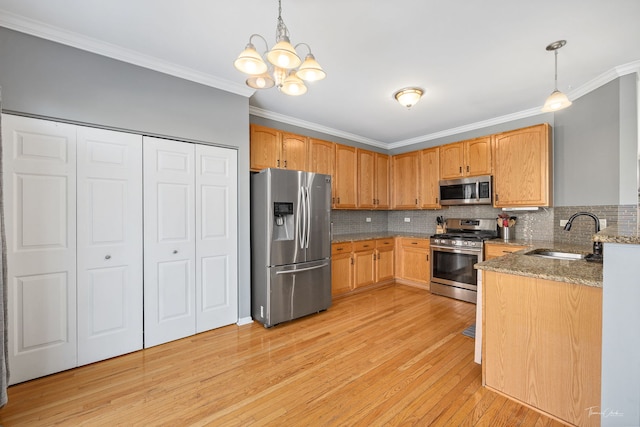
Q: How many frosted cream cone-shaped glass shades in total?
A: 6